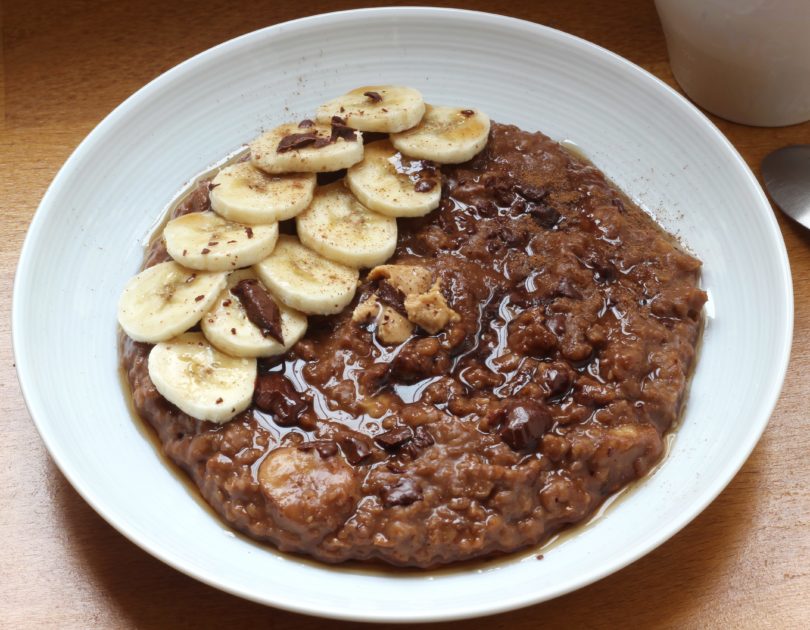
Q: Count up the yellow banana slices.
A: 11